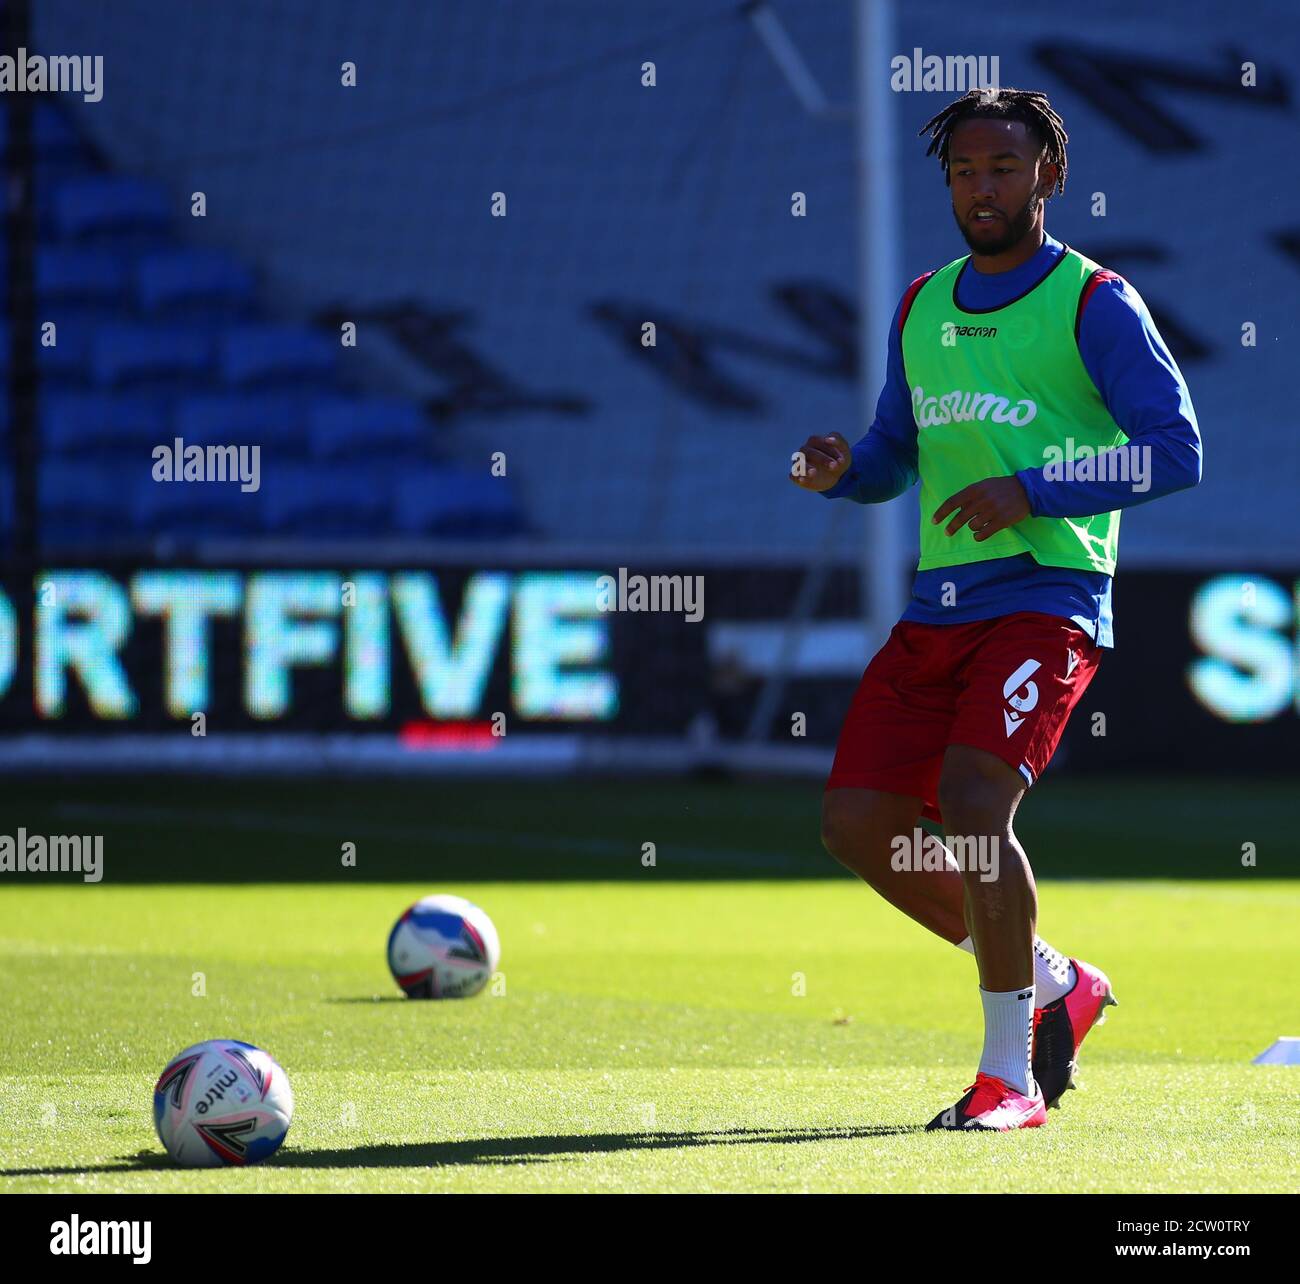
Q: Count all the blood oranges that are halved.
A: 0